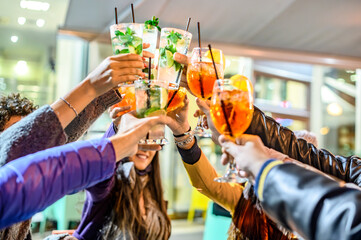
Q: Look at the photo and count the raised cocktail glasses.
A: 8